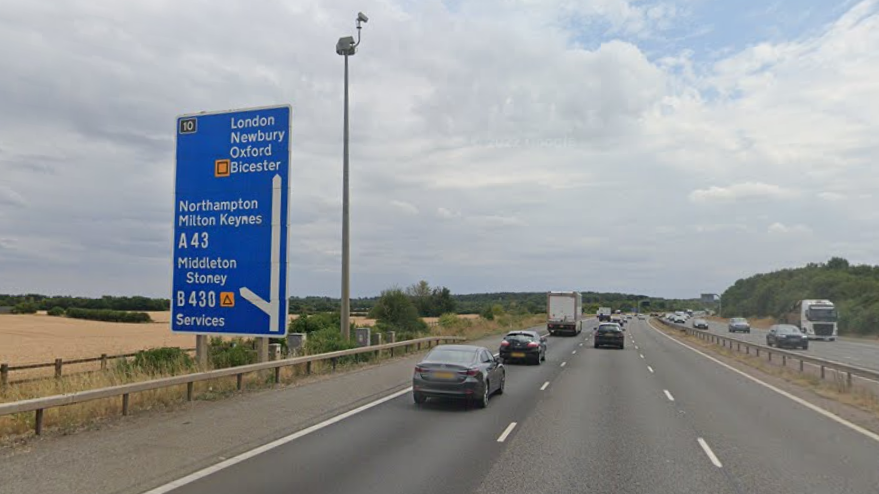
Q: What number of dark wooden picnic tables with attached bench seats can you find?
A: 0